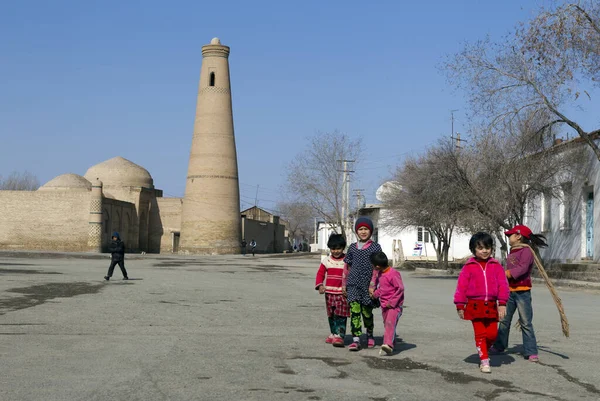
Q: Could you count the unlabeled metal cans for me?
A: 0